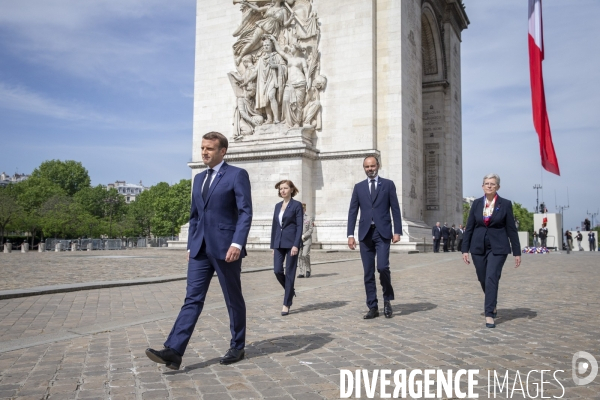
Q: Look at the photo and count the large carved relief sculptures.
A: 1